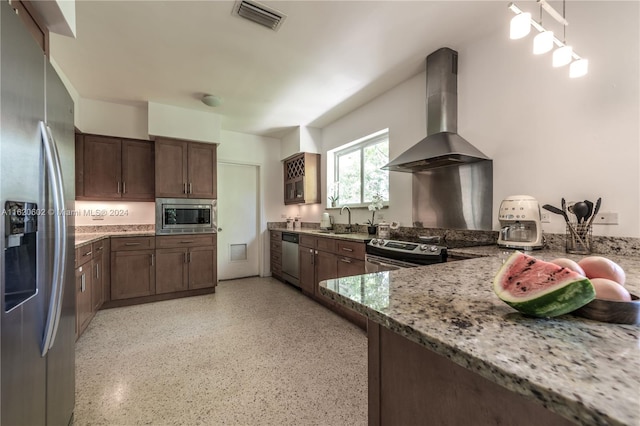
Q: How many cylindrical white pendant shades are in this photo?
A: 4